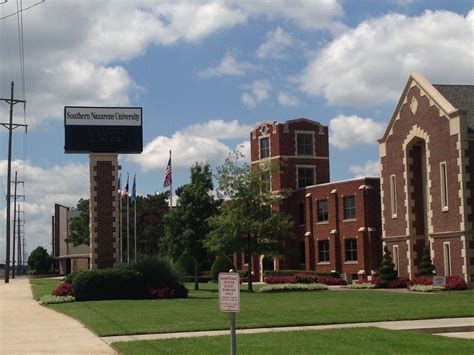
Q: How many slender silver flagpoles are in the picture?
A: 4